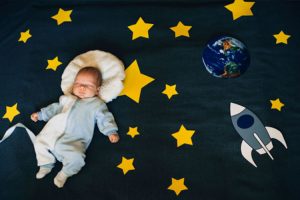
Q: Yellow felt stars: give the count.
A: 15